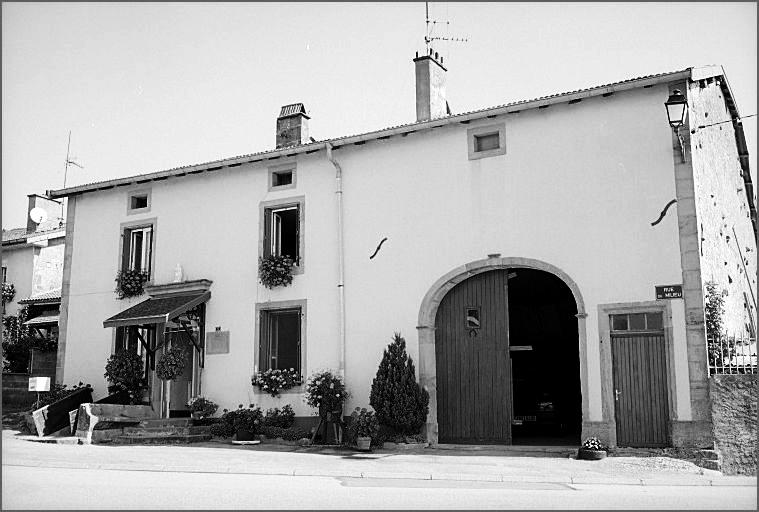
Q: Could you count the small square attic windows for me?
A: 3